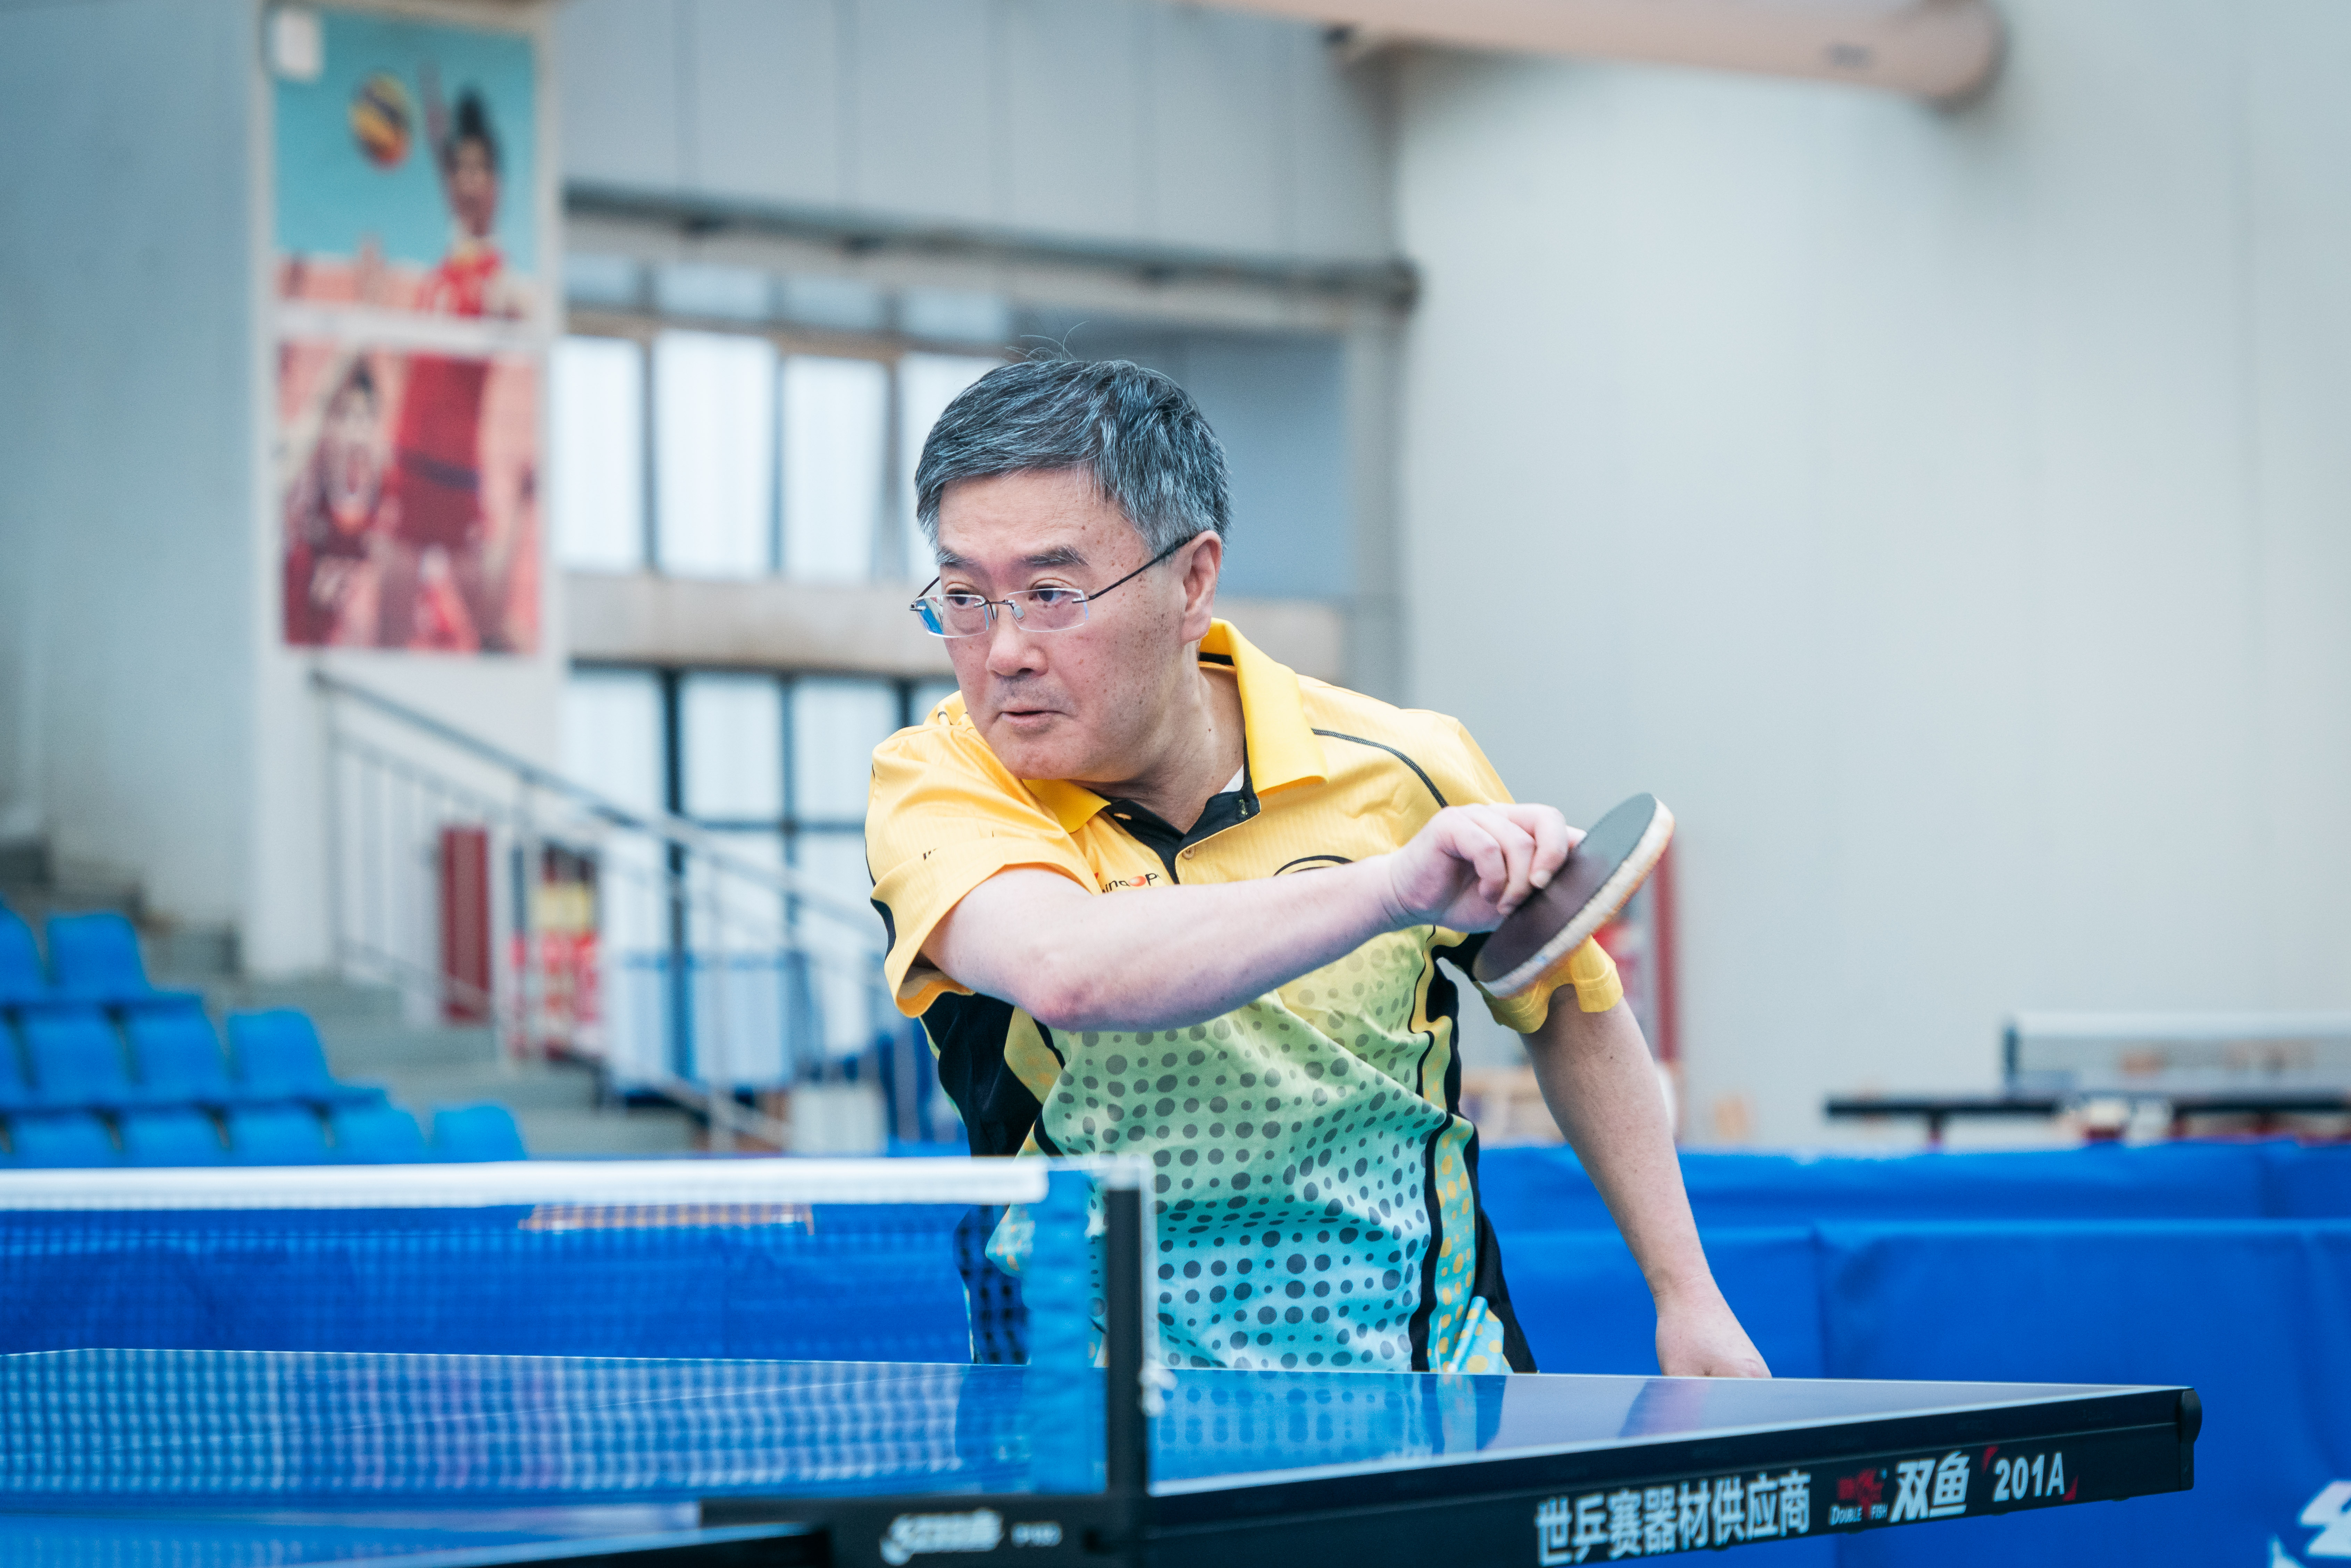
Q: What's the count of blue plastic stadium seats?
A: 11